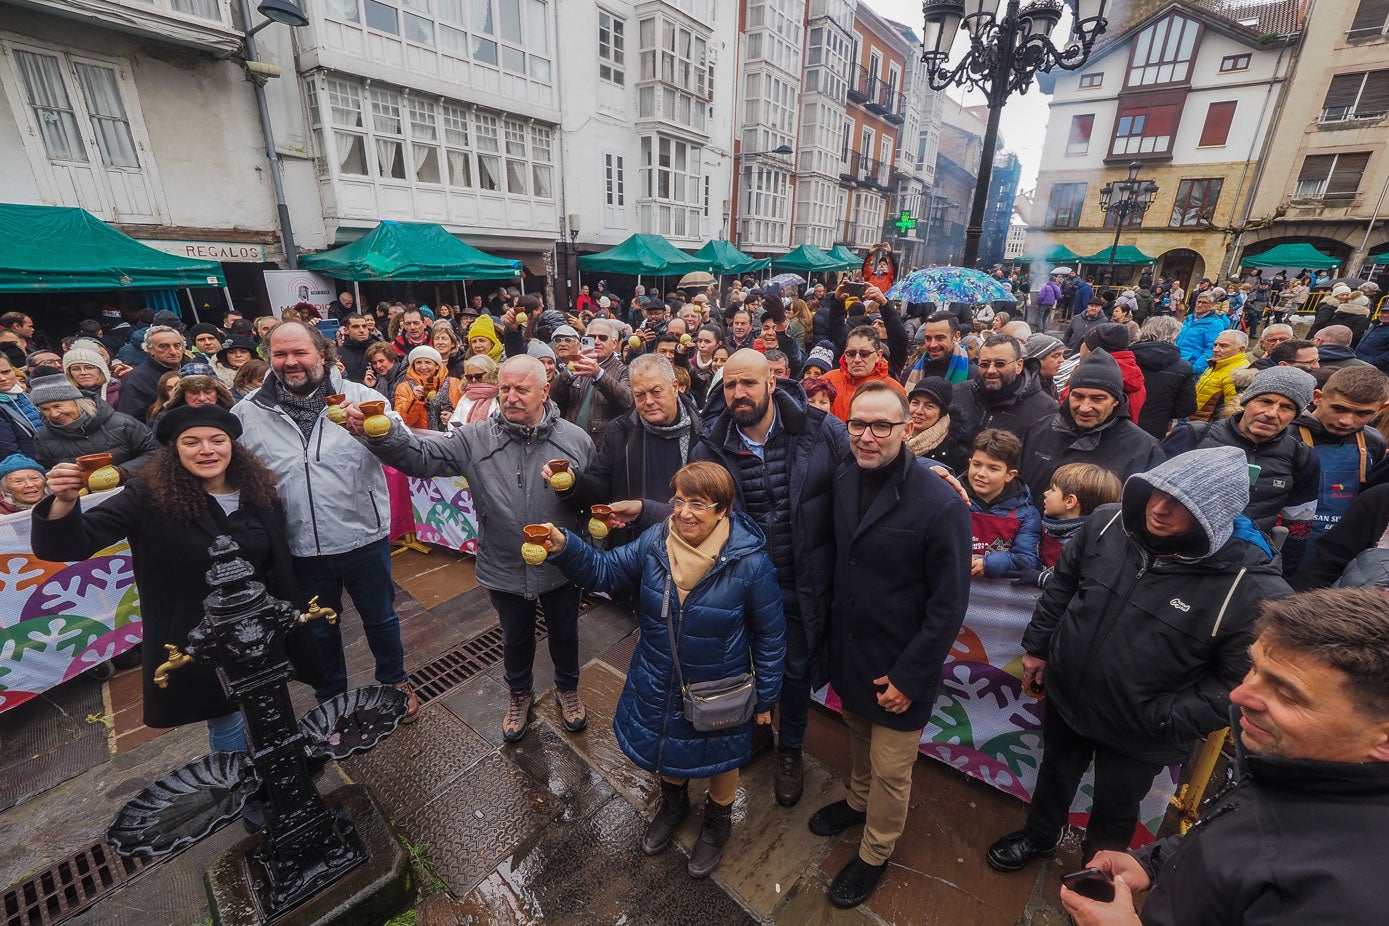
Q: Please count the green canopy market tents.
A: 10